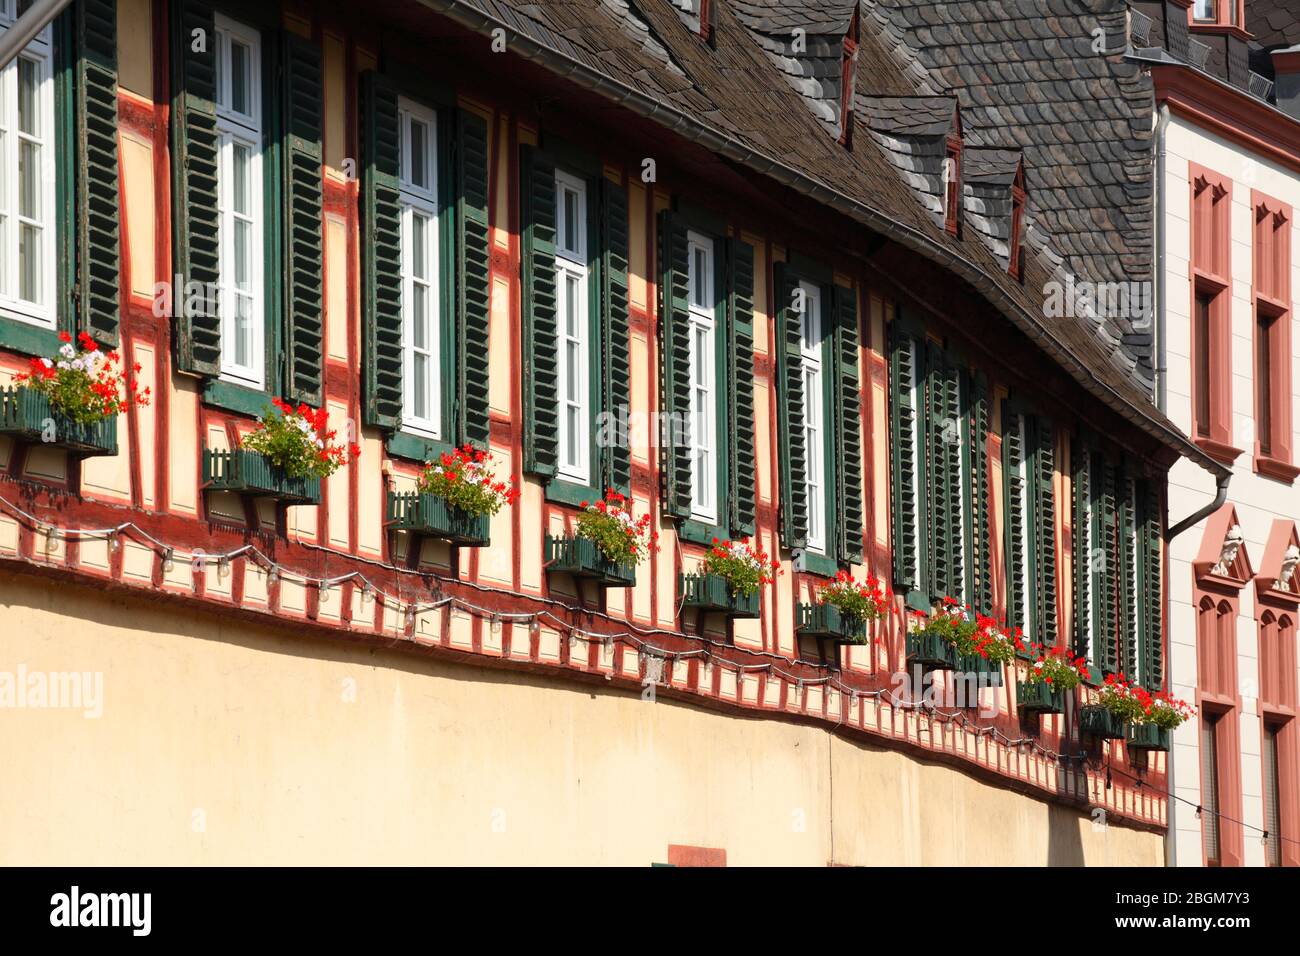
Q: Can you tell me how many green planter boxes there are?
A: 11